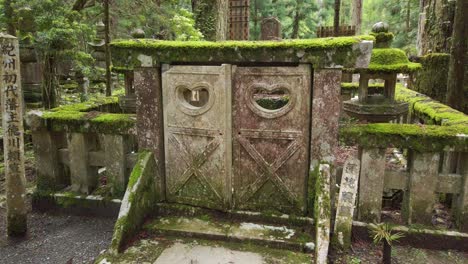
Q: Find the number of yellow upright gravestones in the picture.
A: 0